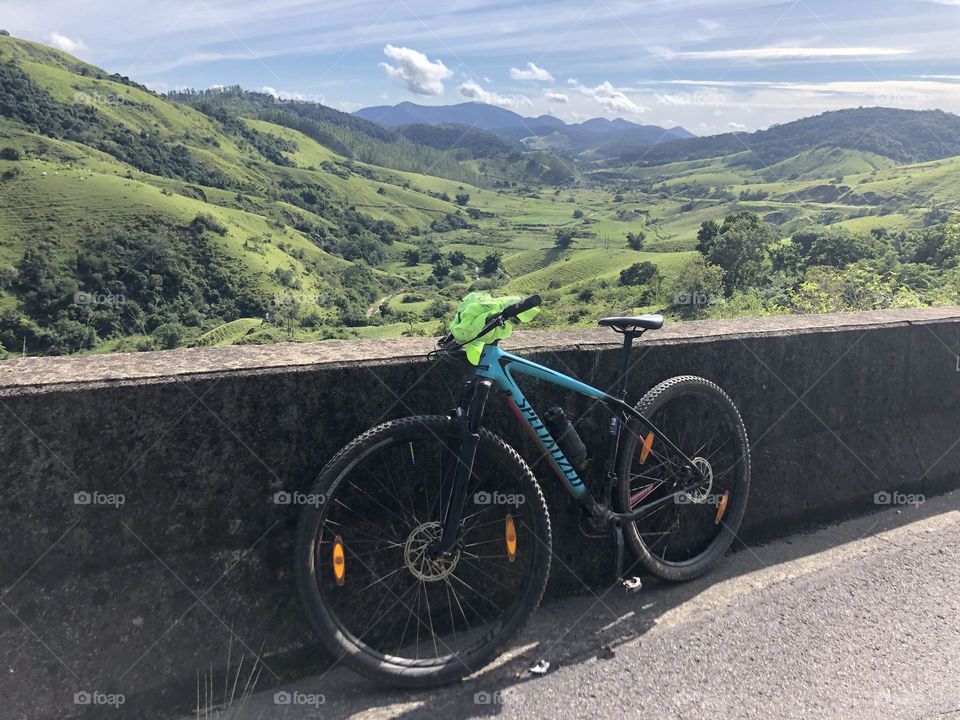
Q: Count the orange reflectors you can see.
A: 4